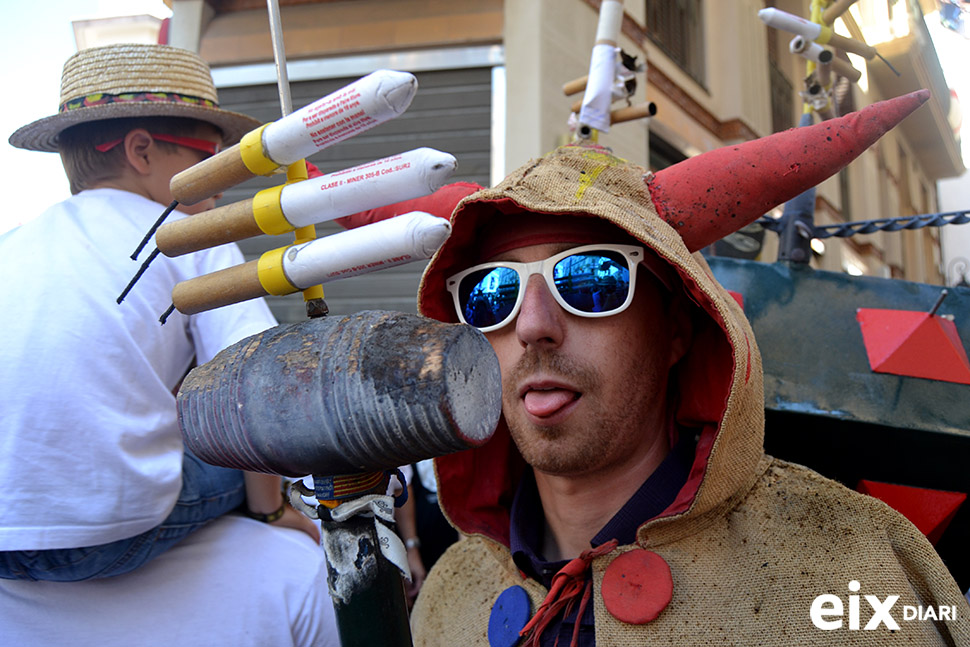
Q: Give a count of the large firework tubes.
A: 3